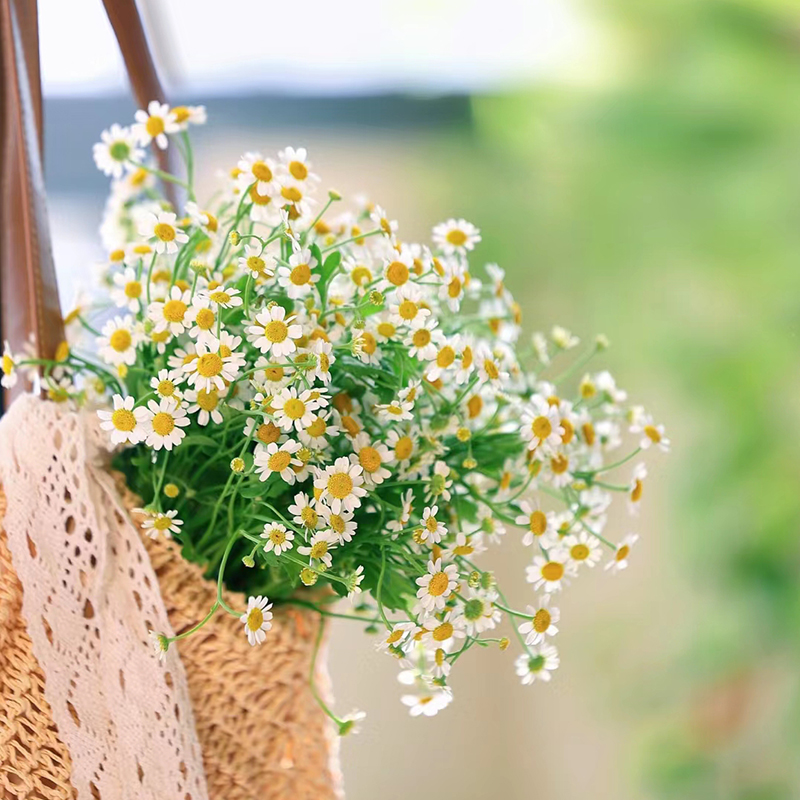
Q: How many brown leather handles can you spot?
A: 2